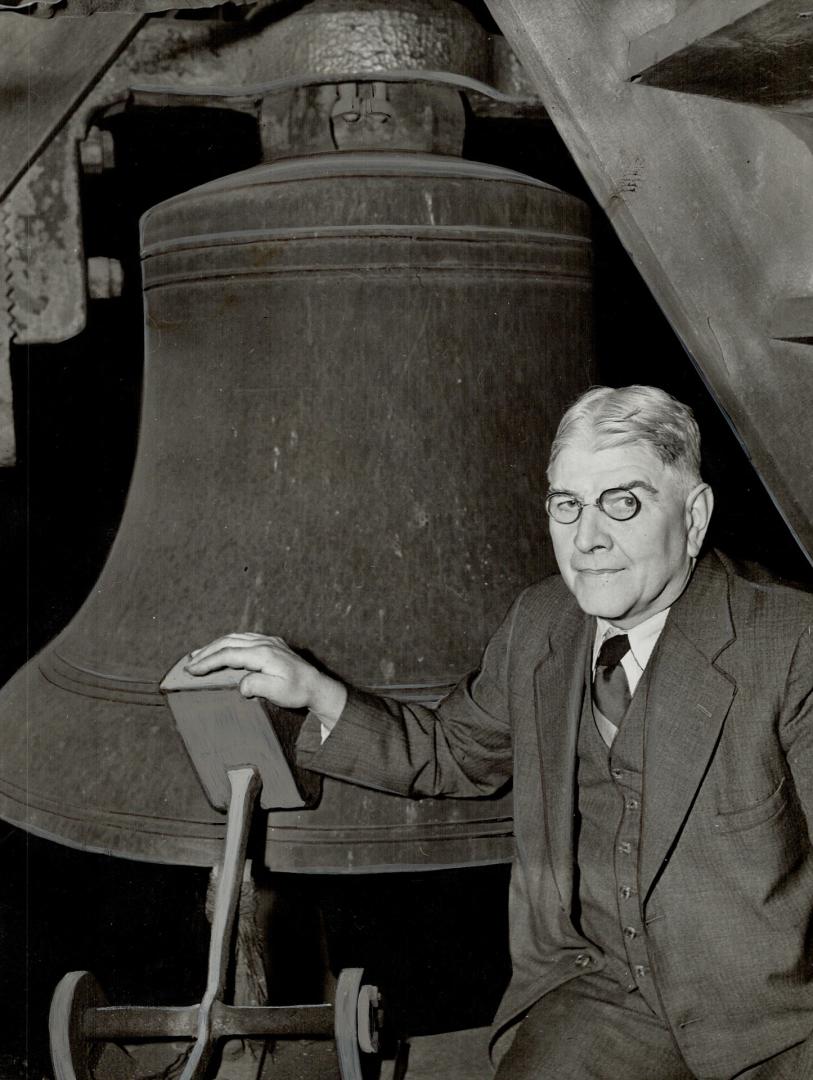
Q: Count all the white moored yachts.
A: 0